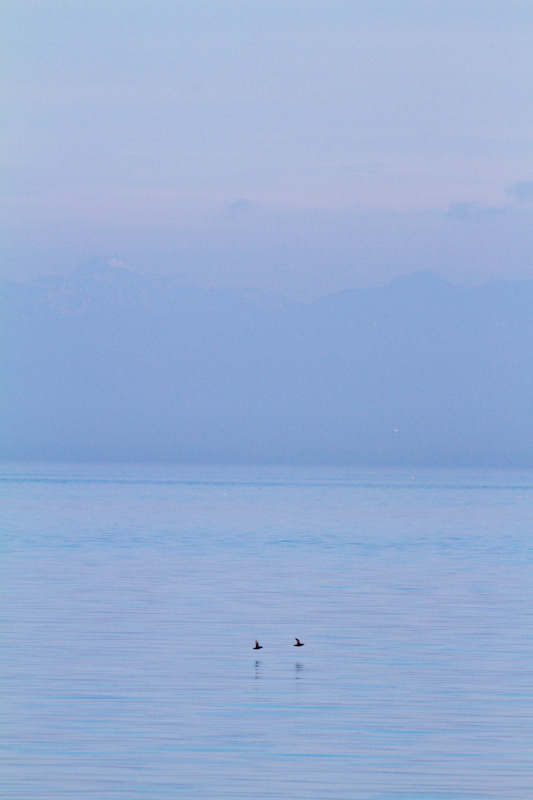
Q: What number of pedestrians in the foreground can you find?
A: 0